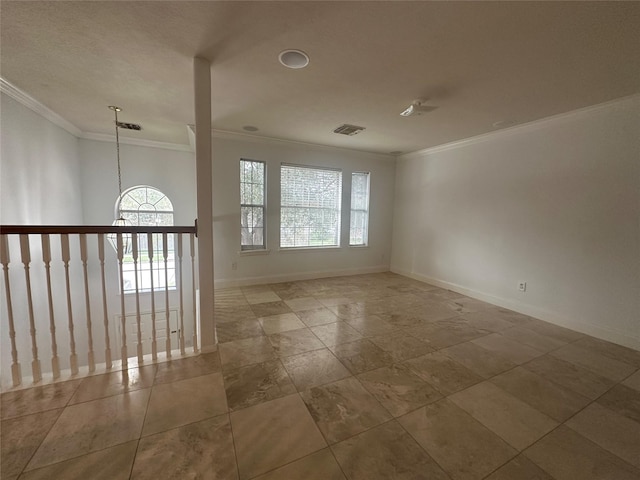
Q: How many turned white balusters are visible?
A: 12